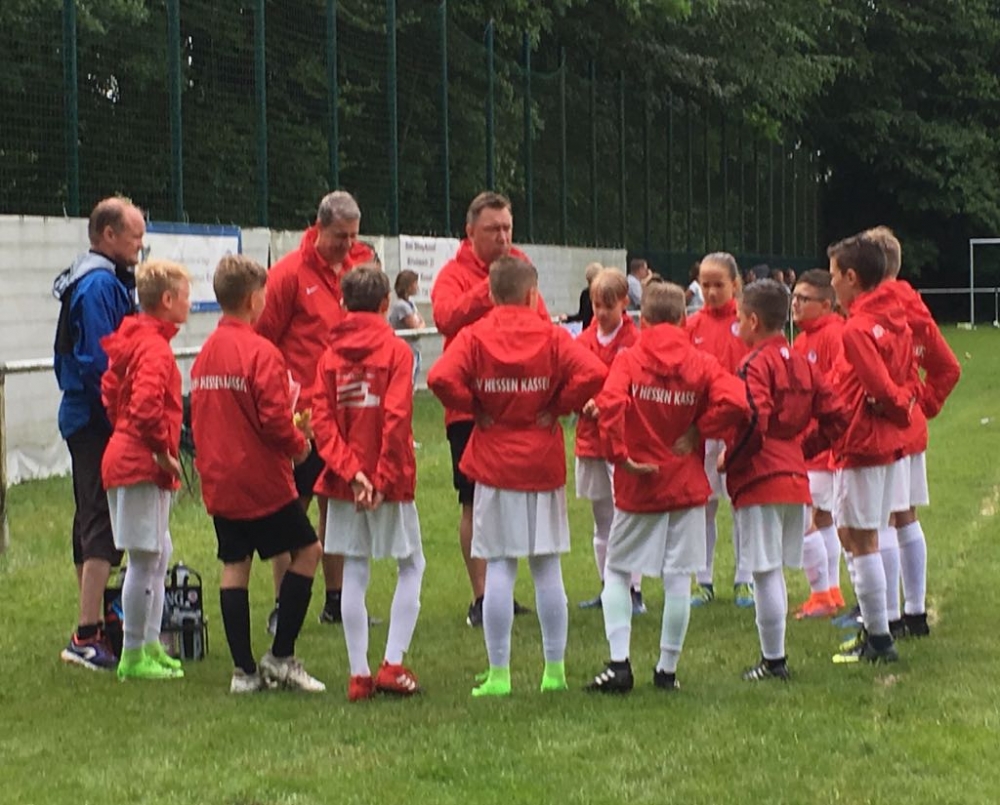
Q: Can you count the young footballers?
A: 11